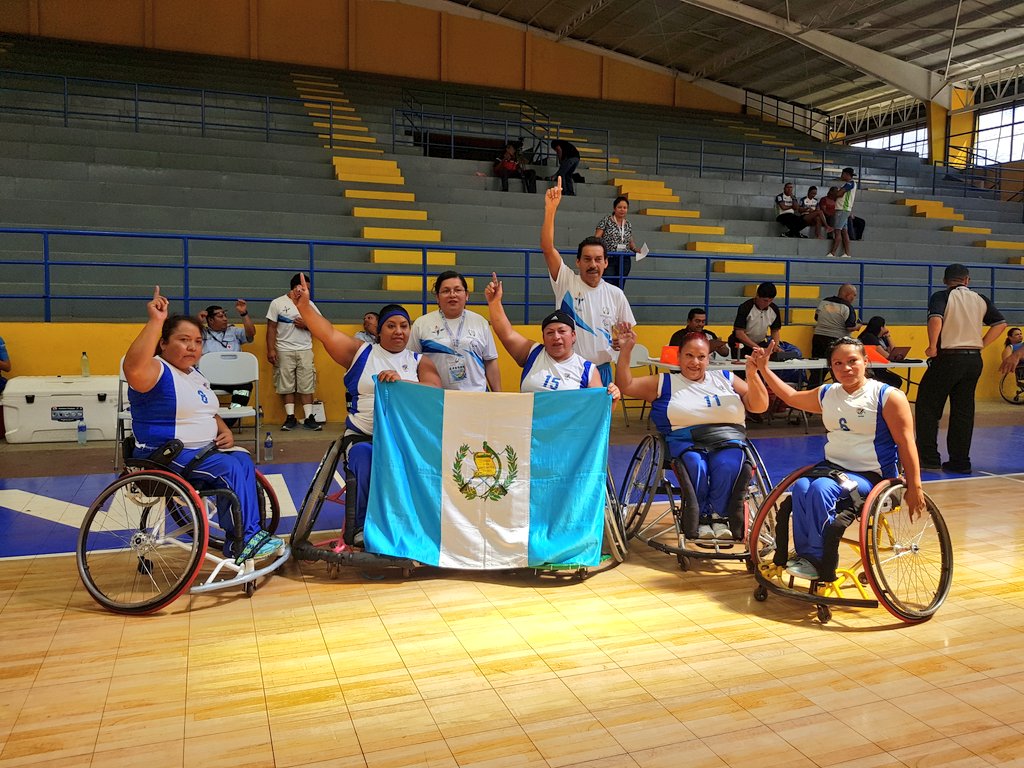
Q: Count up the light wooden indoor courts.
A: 1